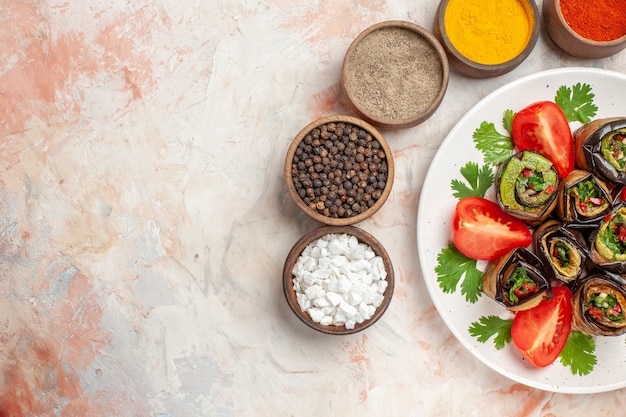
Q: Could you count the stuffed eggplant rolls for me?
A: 7